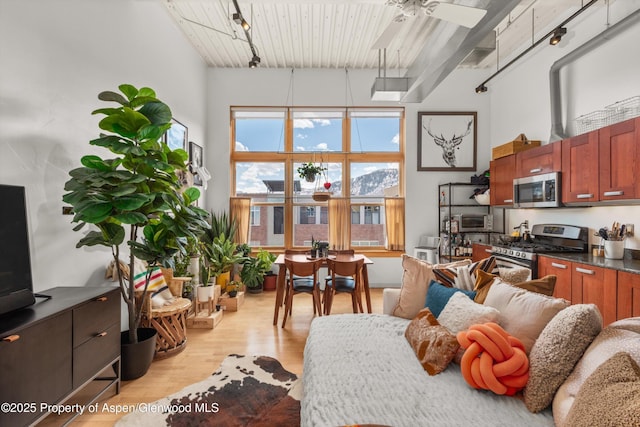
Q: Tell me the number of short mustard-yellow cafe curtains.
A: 3